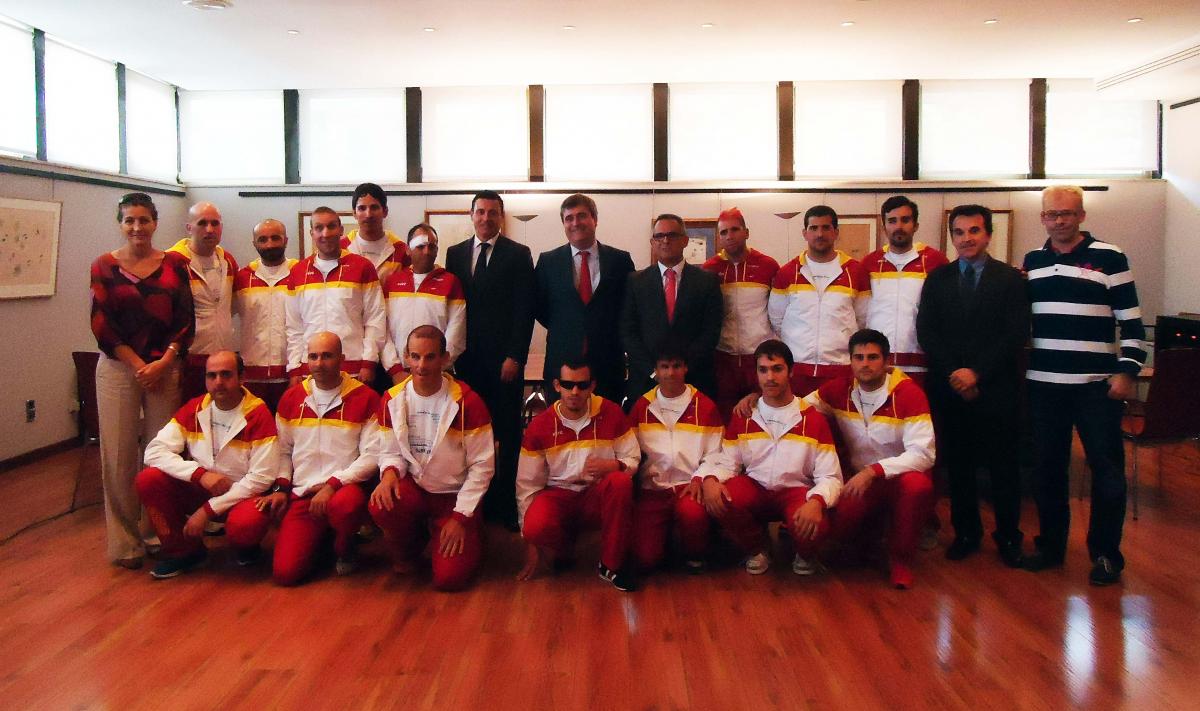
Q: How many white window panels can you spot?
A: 11